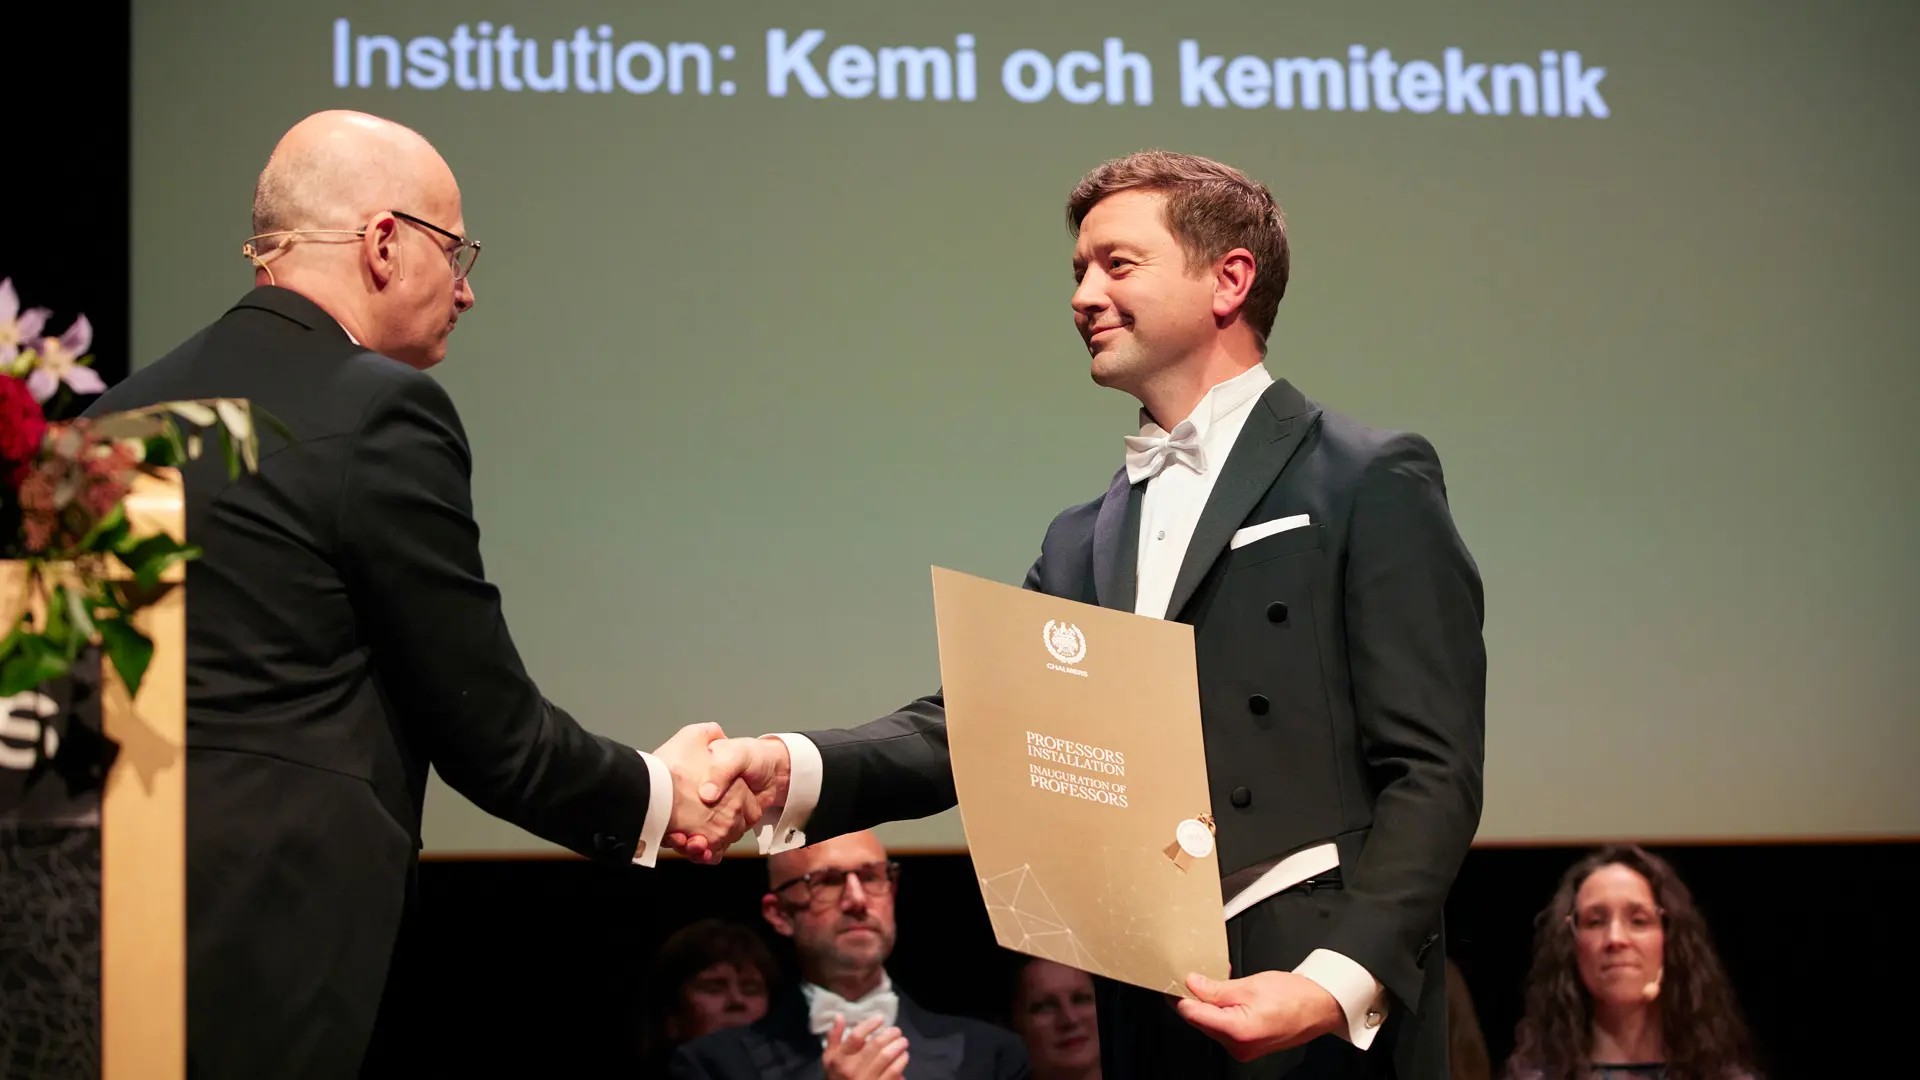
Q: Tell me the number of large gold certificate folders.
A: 1